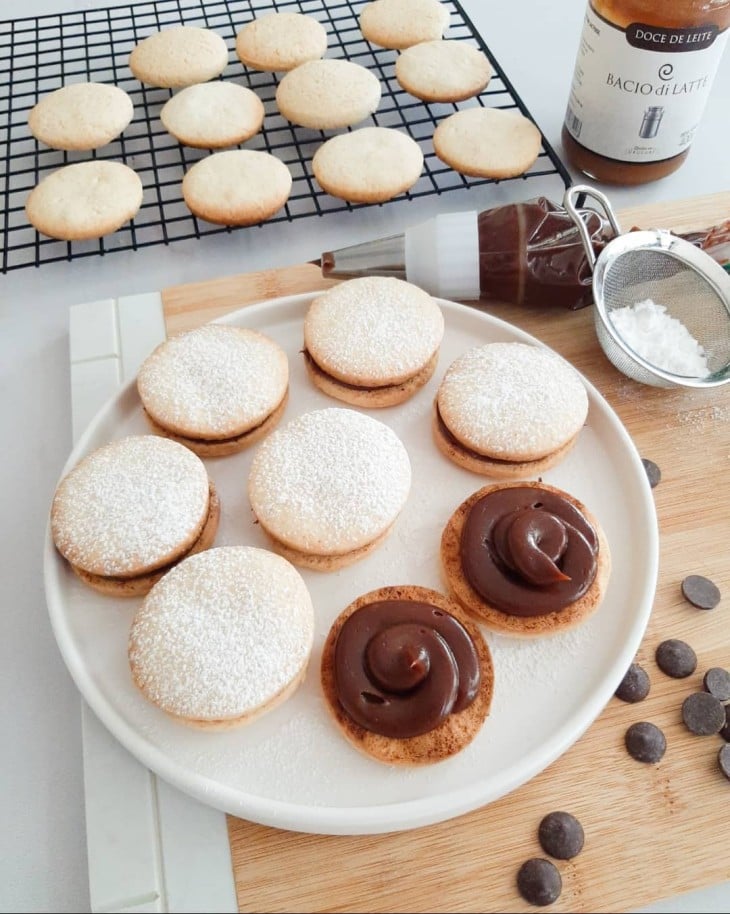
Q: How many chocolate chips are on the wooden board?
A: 11